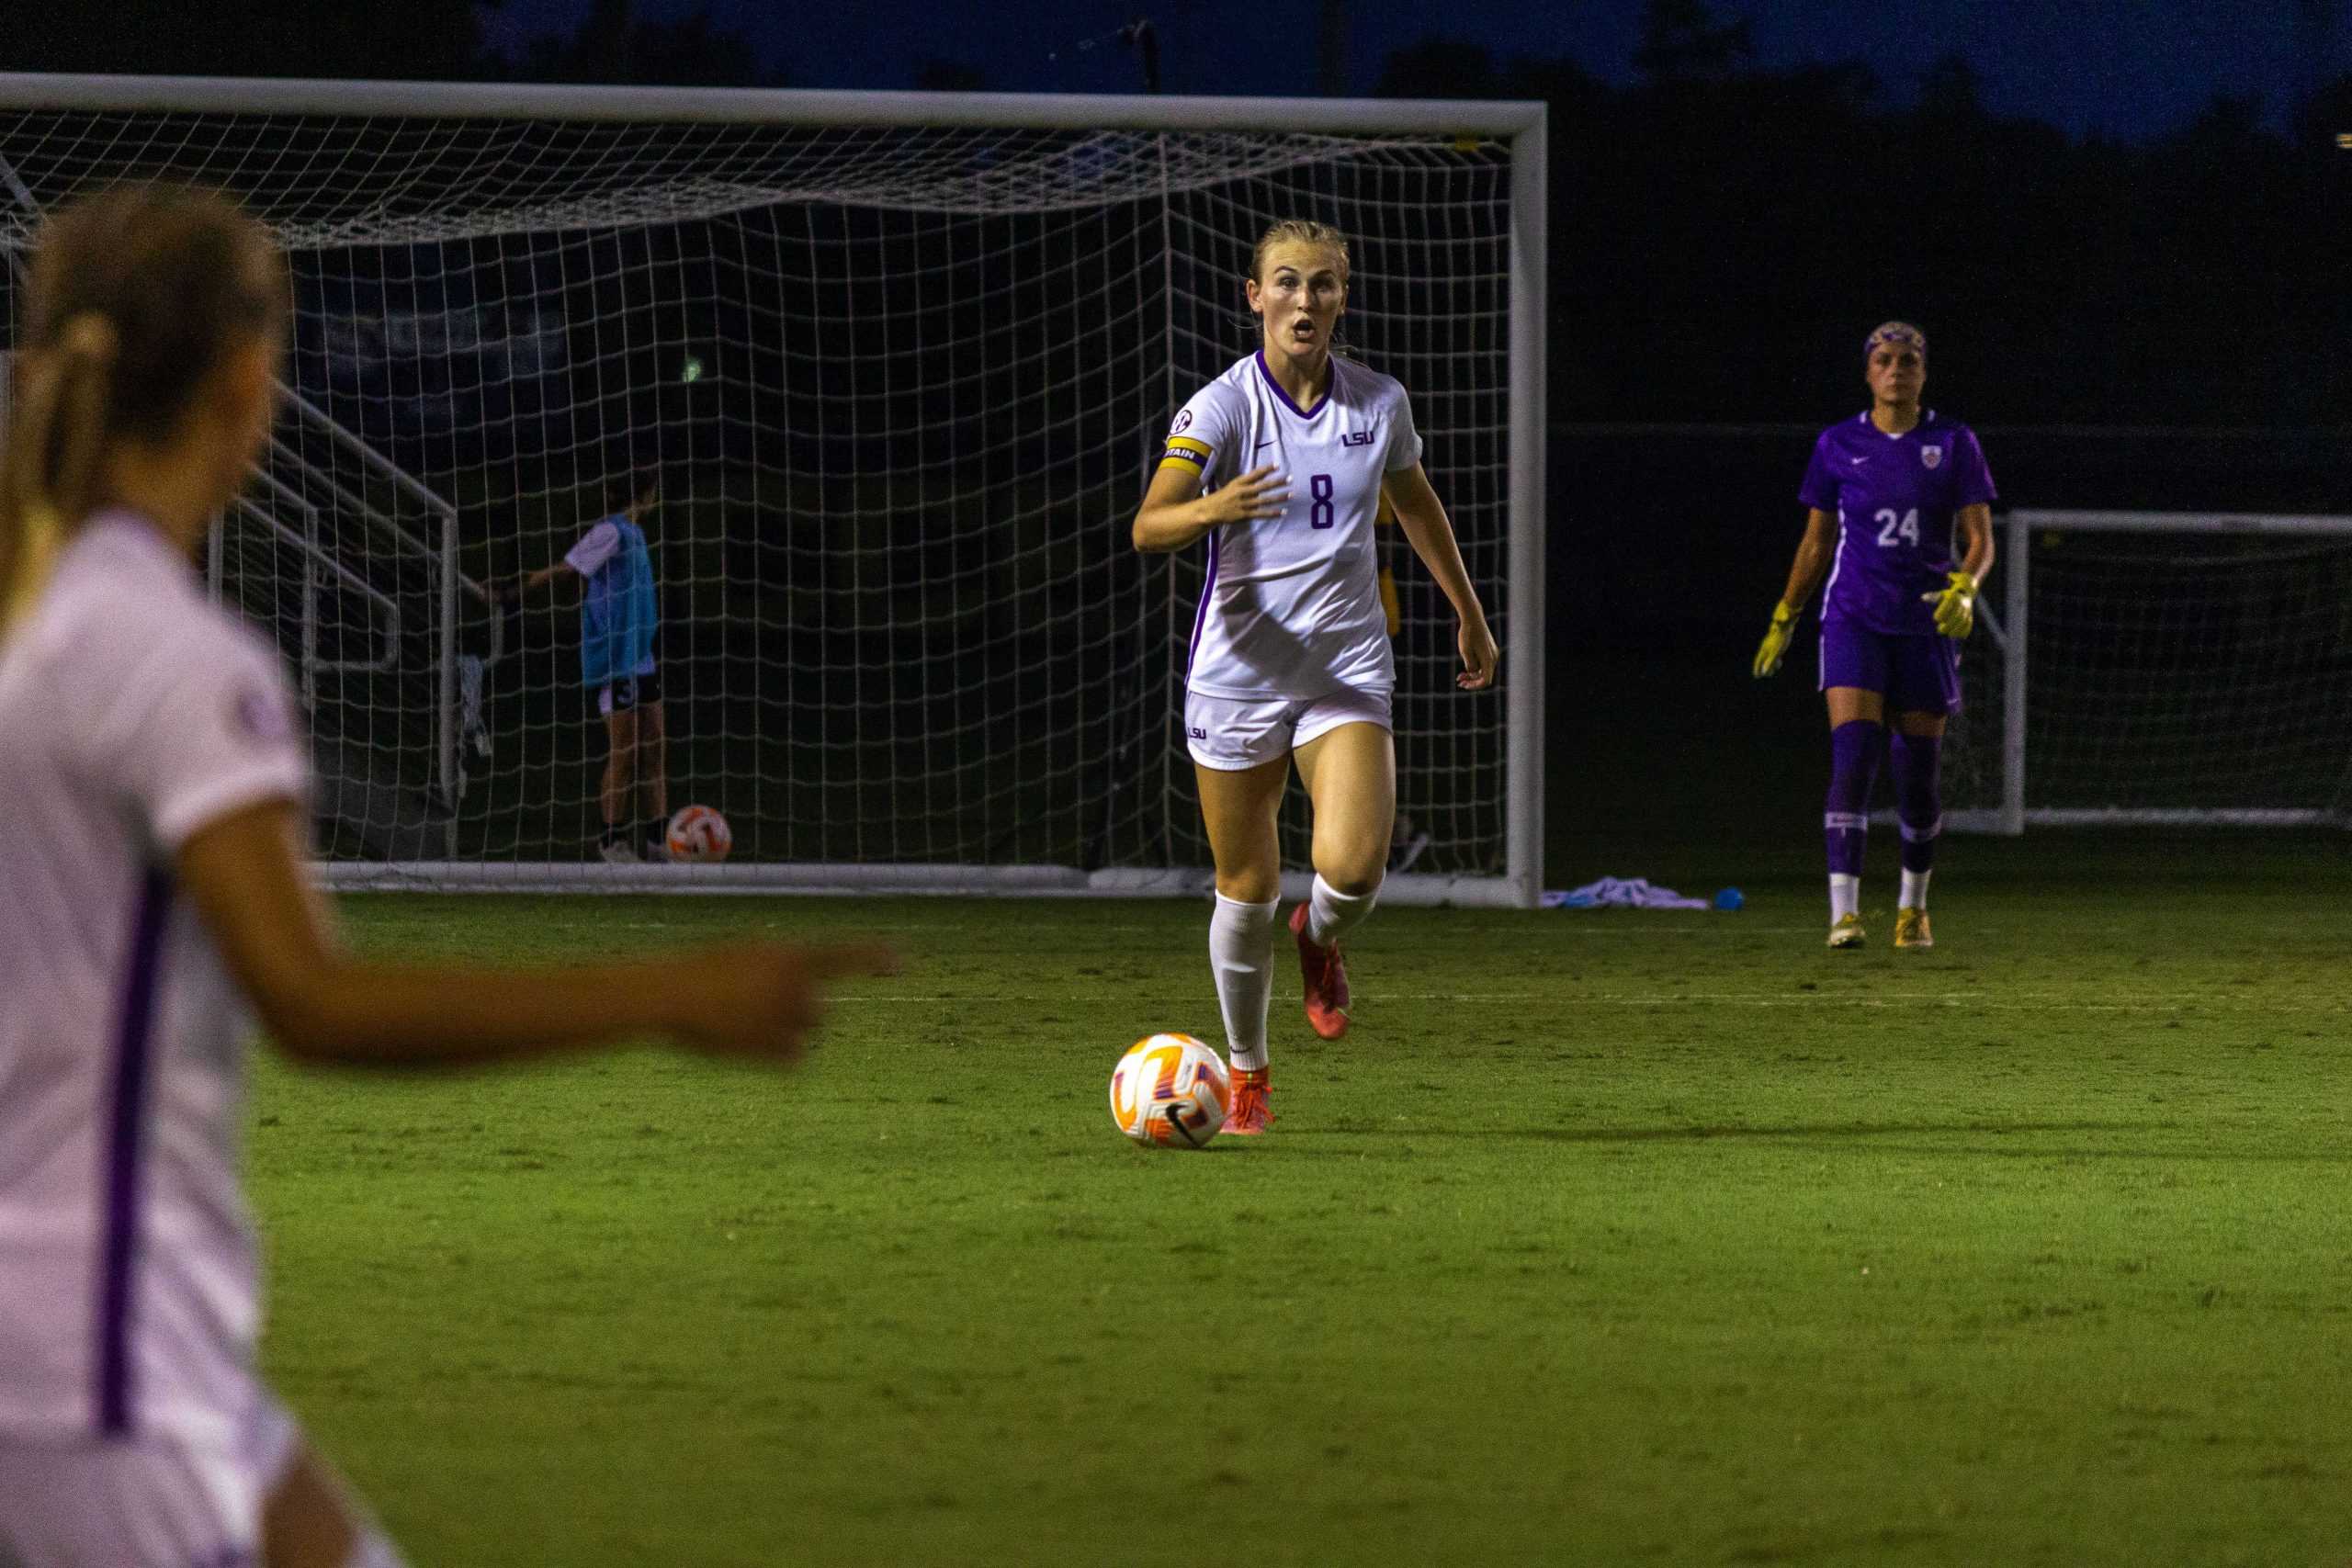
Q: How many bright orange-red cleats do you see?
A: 2